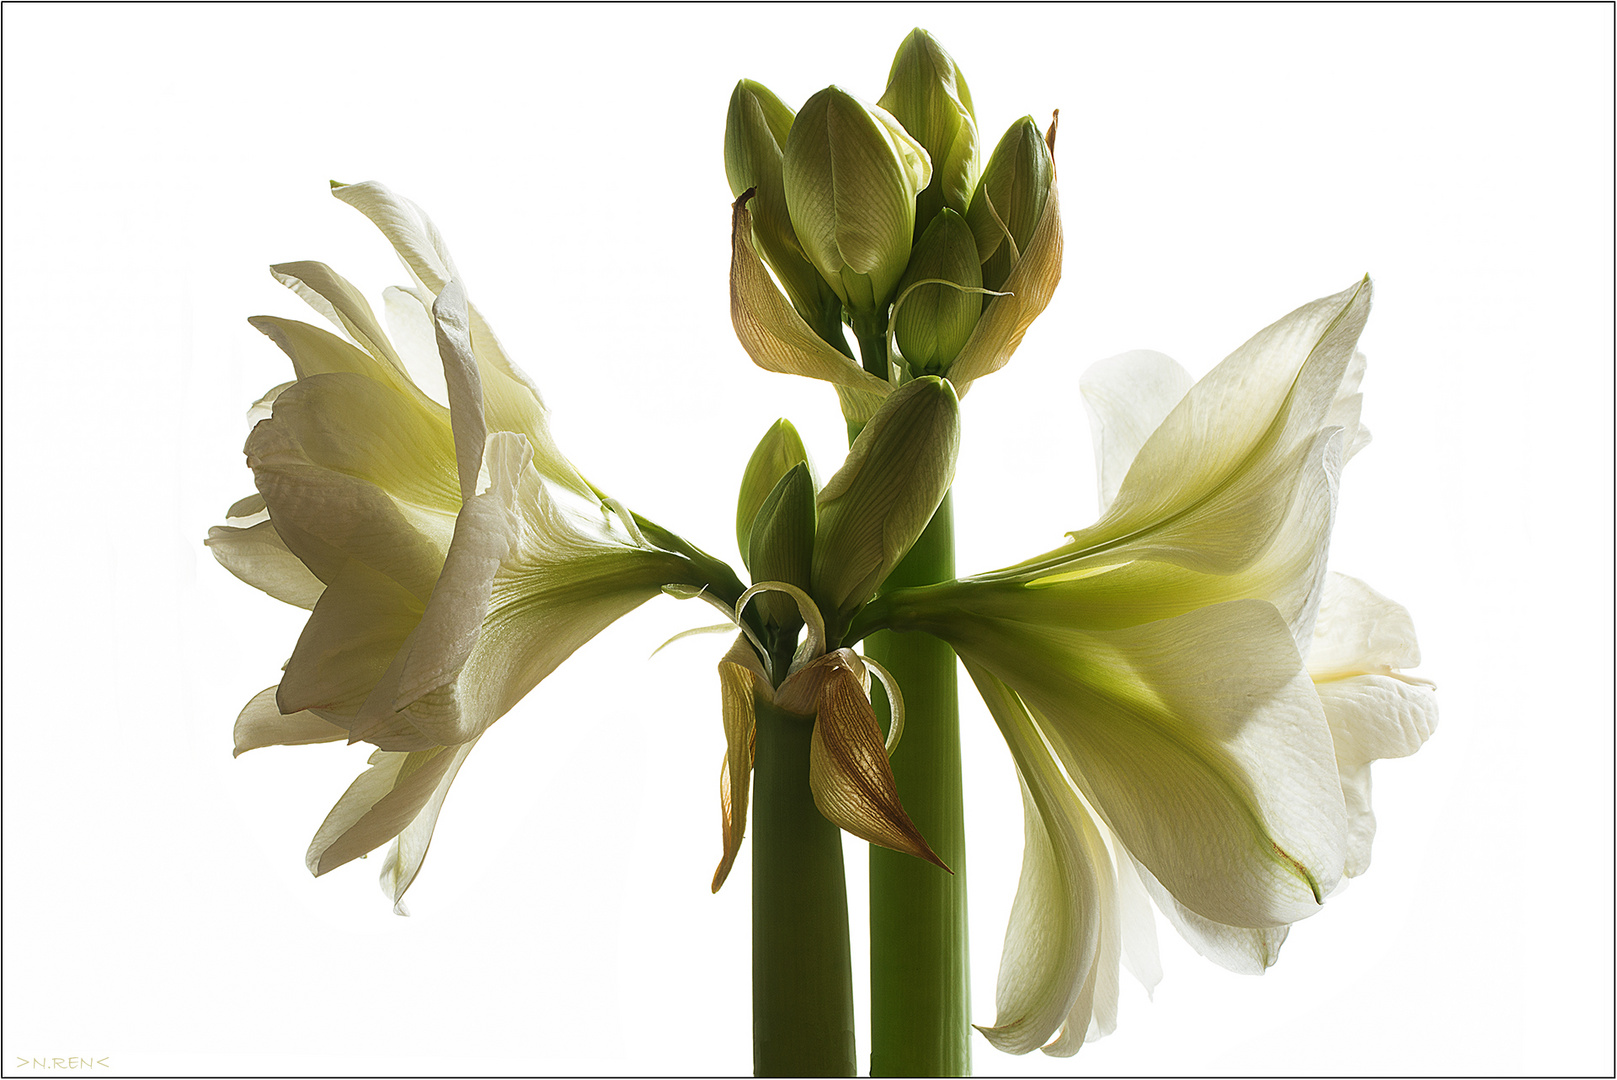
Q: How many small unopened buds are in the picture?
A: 8